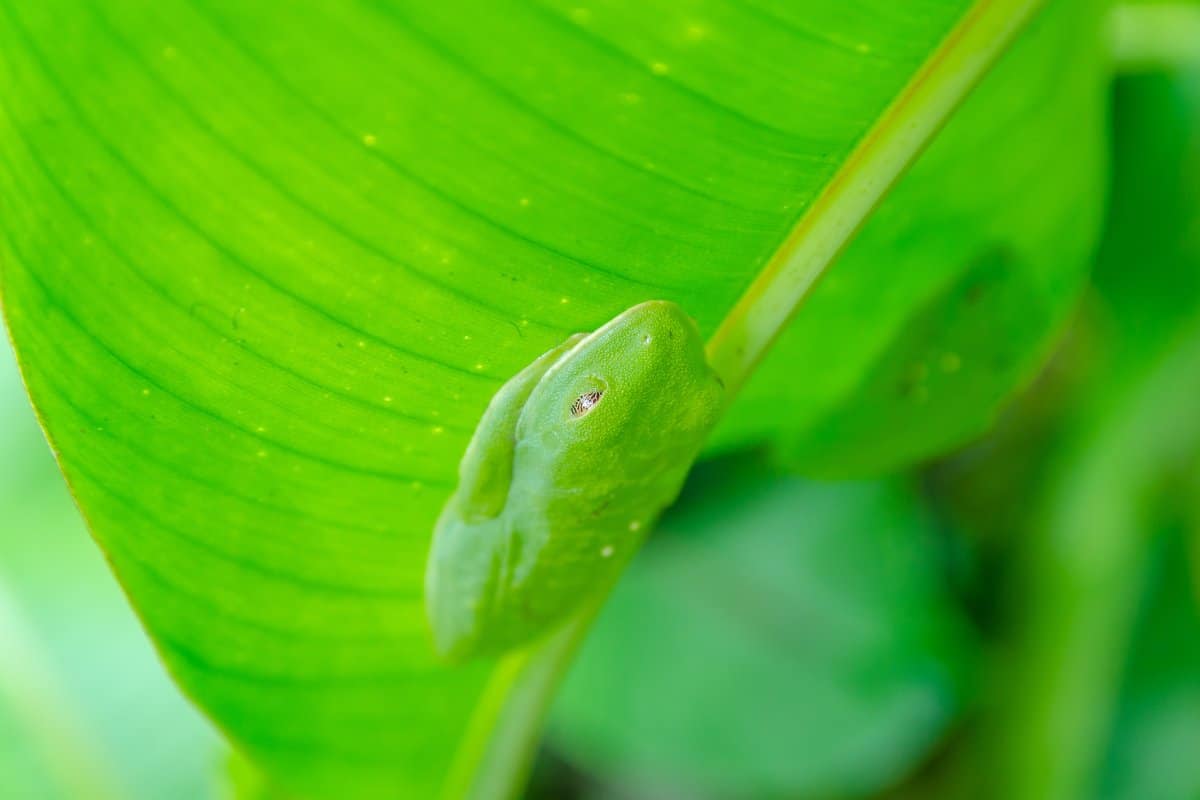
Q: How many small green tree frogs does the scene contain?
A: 1